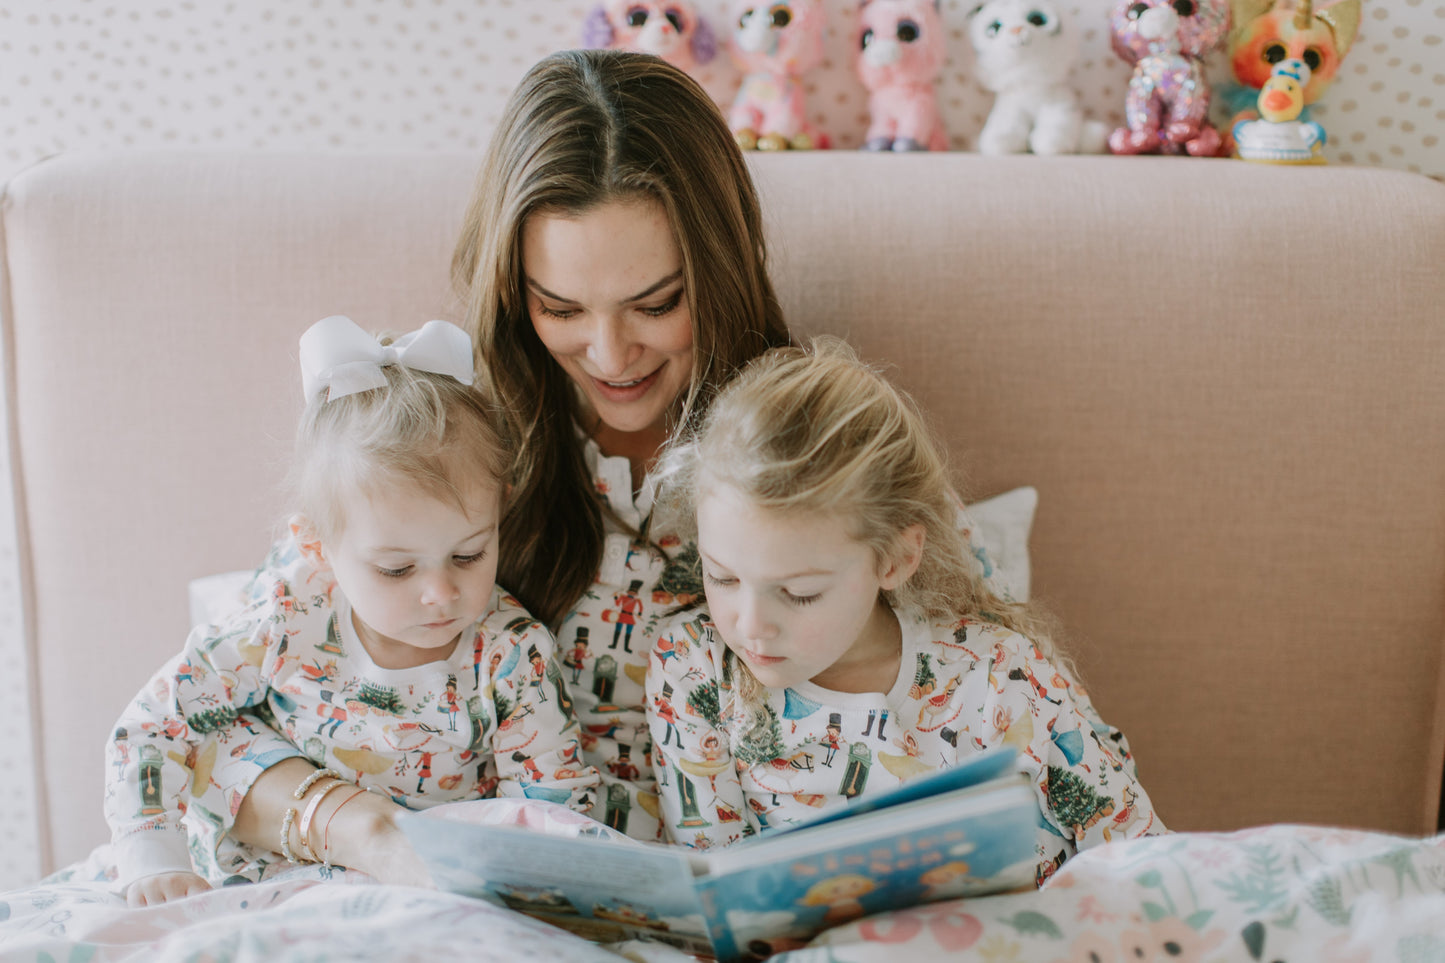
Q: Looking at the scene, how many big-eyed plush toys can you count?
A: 6